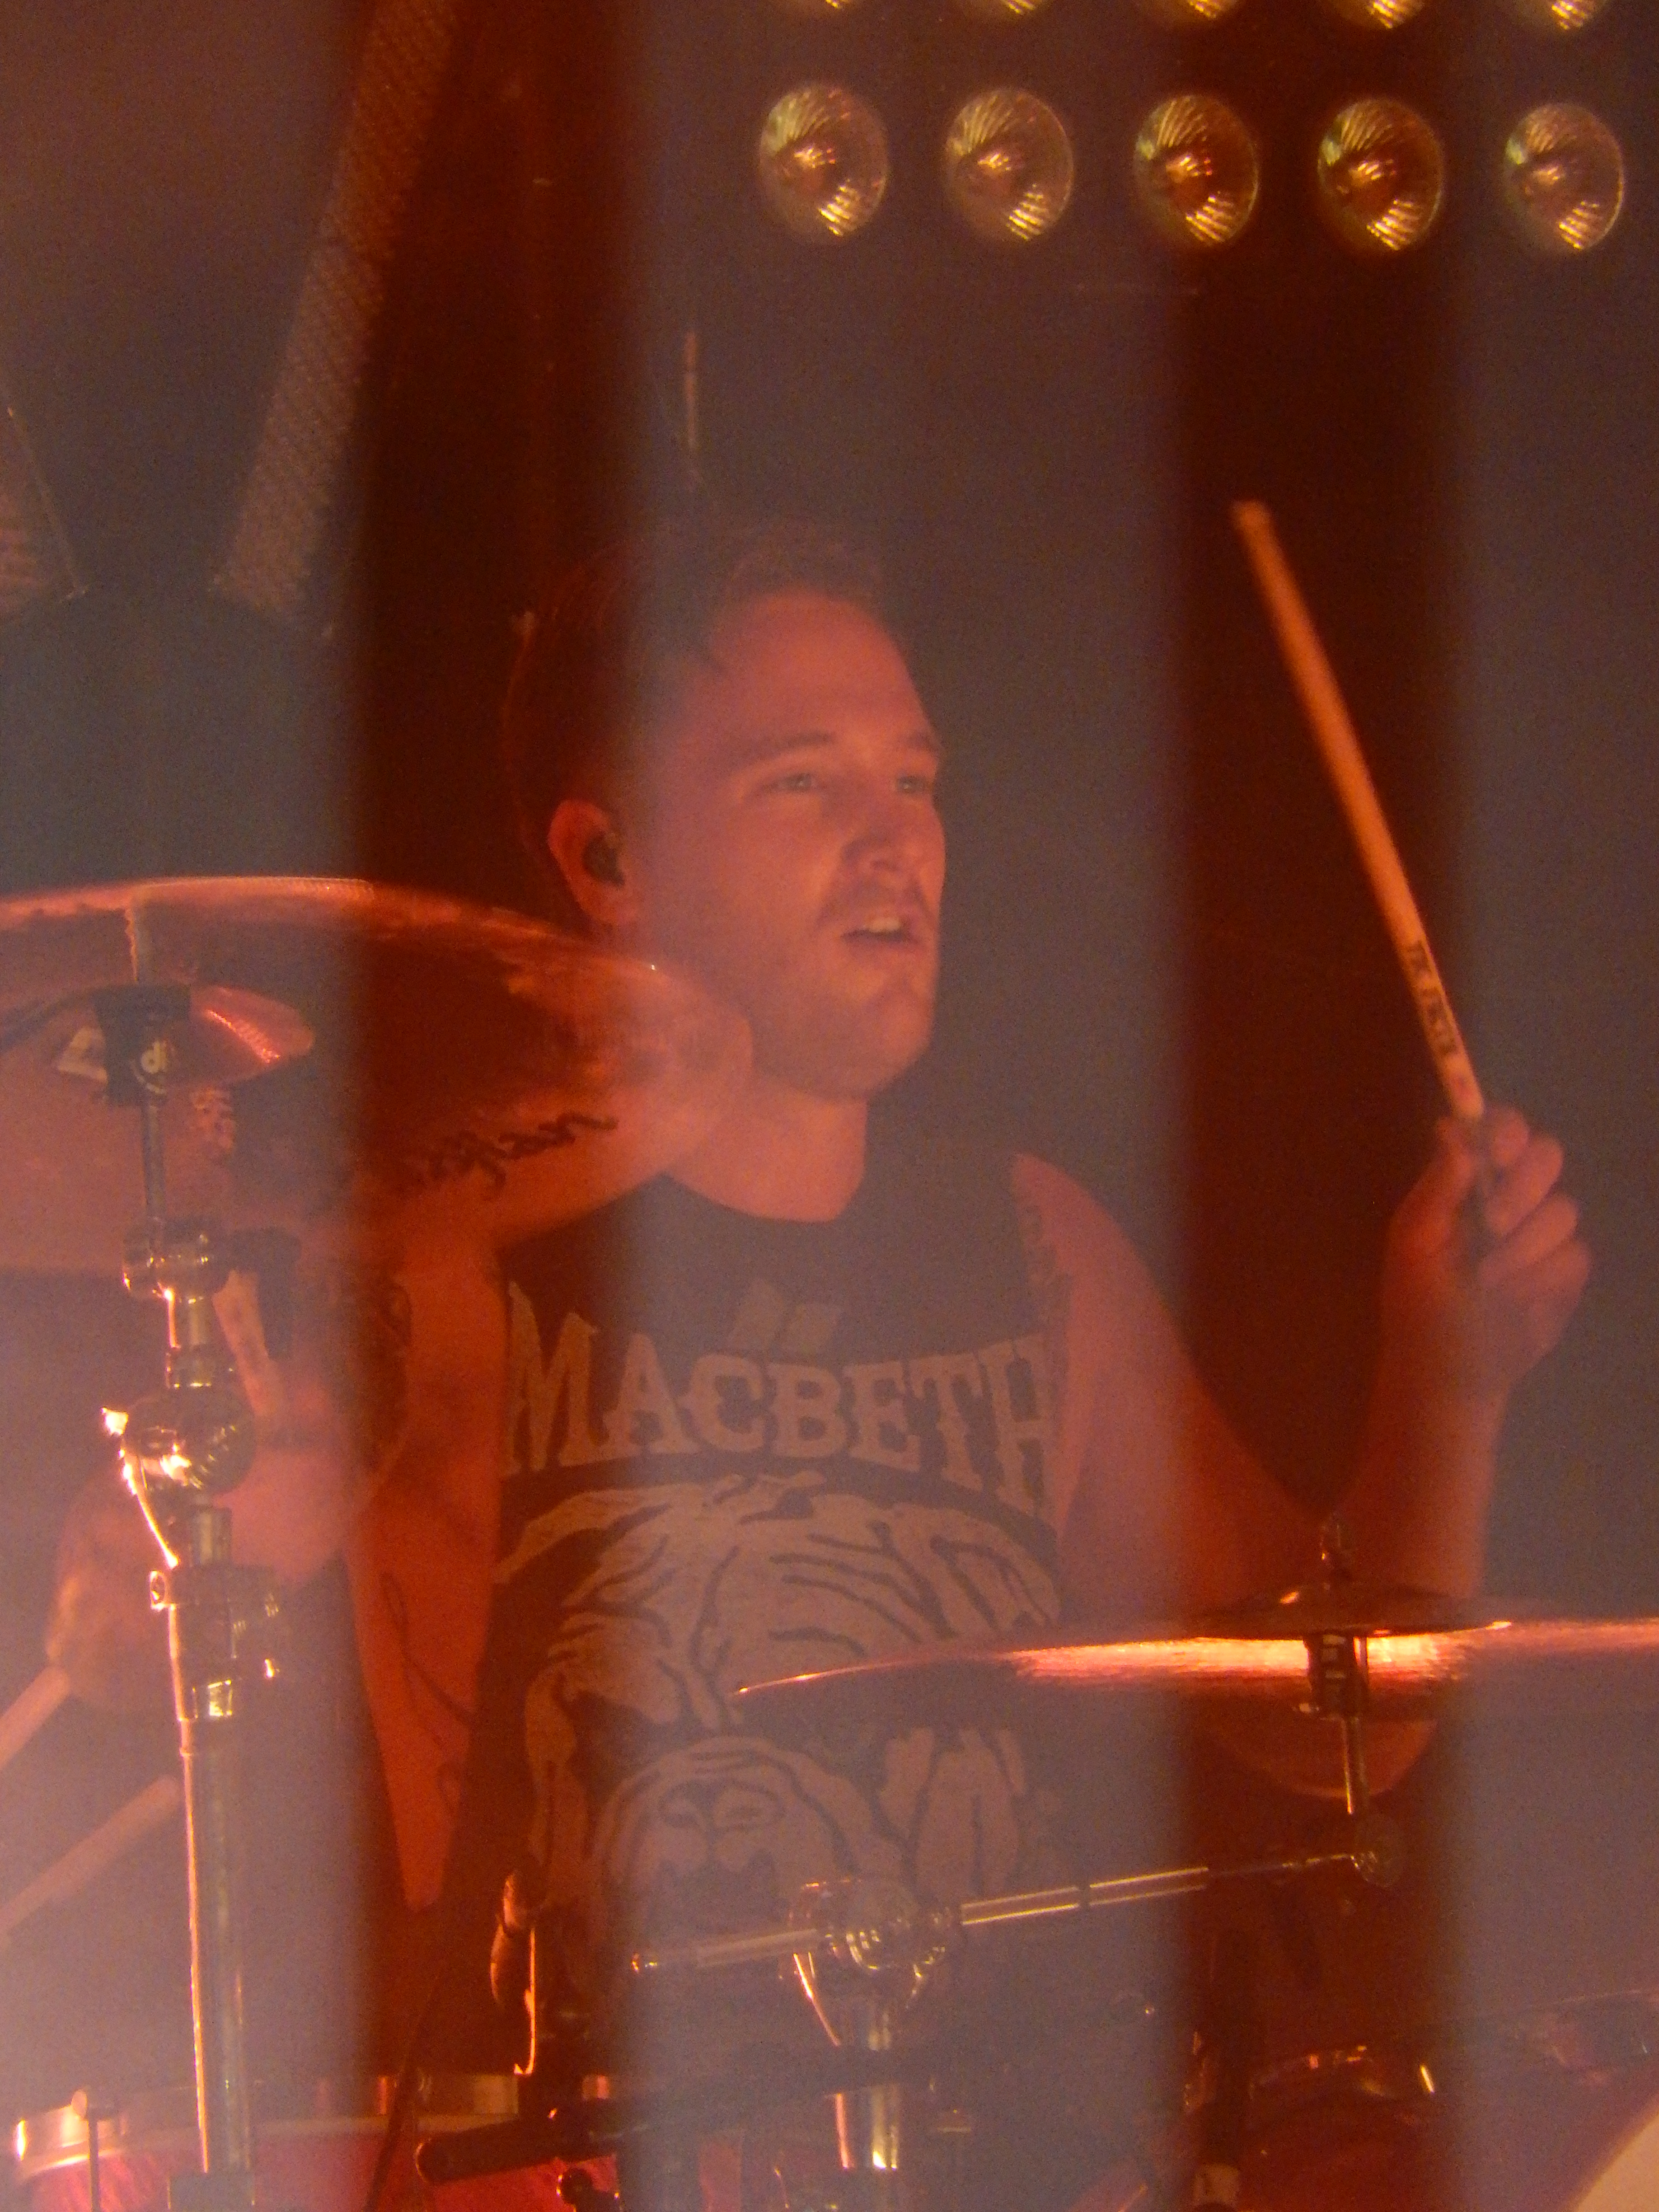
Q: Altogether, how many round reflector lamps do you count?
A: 10